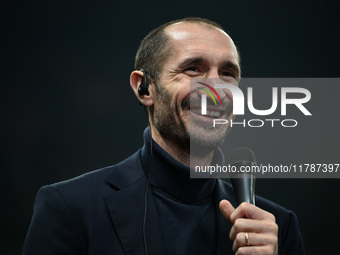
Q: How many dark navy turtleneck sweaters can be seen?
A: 1